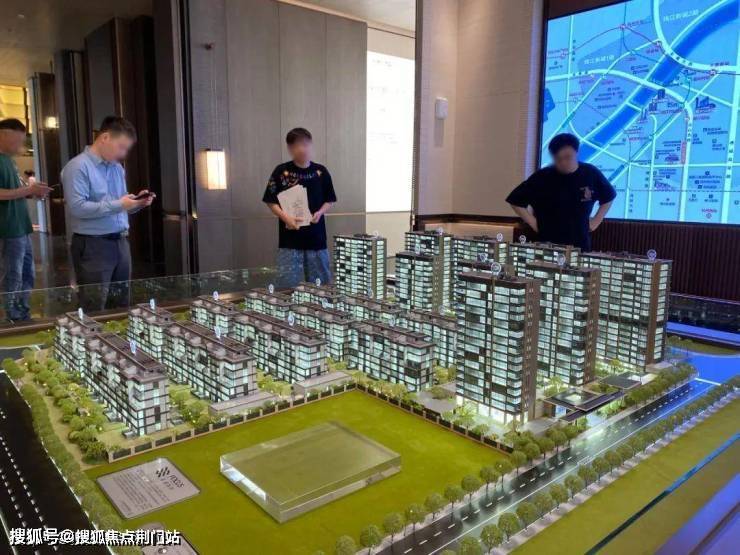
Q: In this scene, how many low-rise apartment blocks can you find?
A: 12